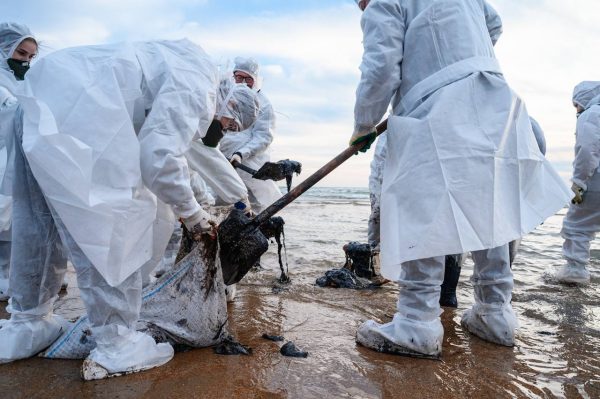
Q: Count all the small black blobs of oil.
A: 2